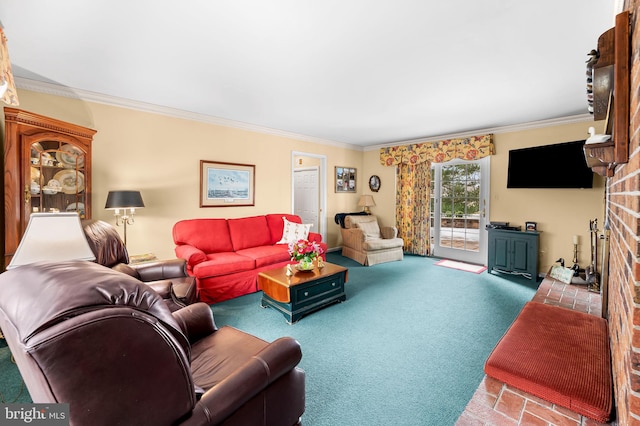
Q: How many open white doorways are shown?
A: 1